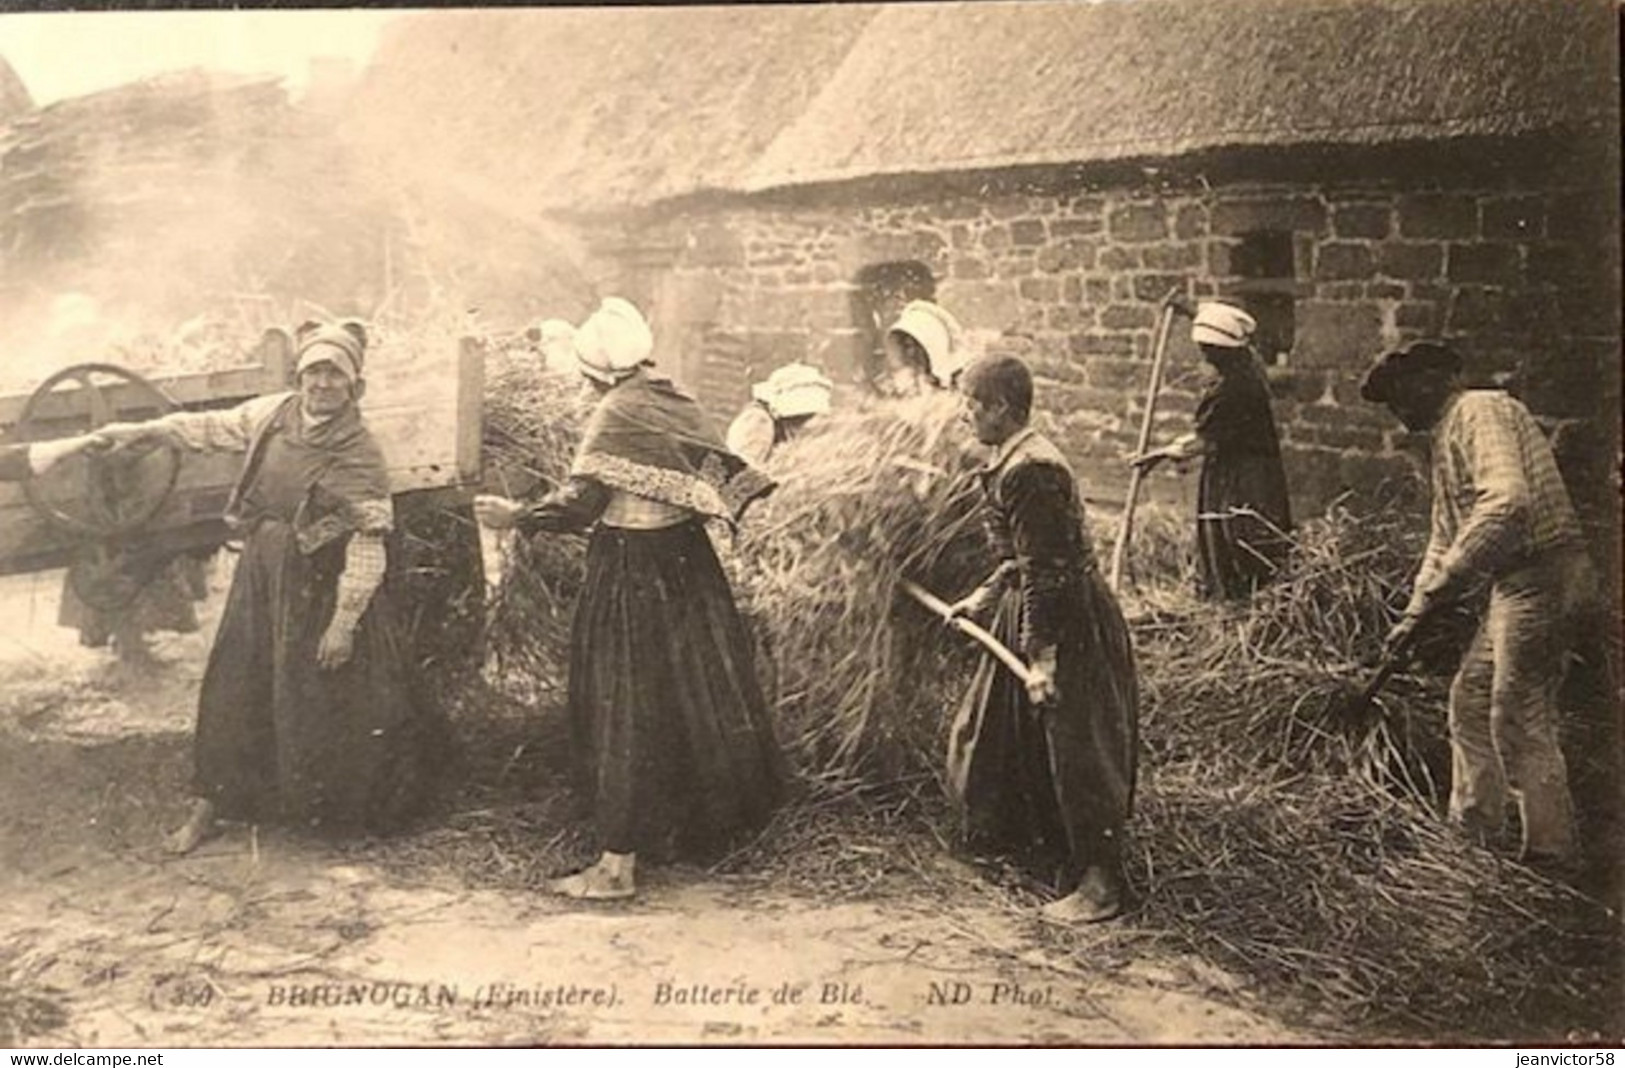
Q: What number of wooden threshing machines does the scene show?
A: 1